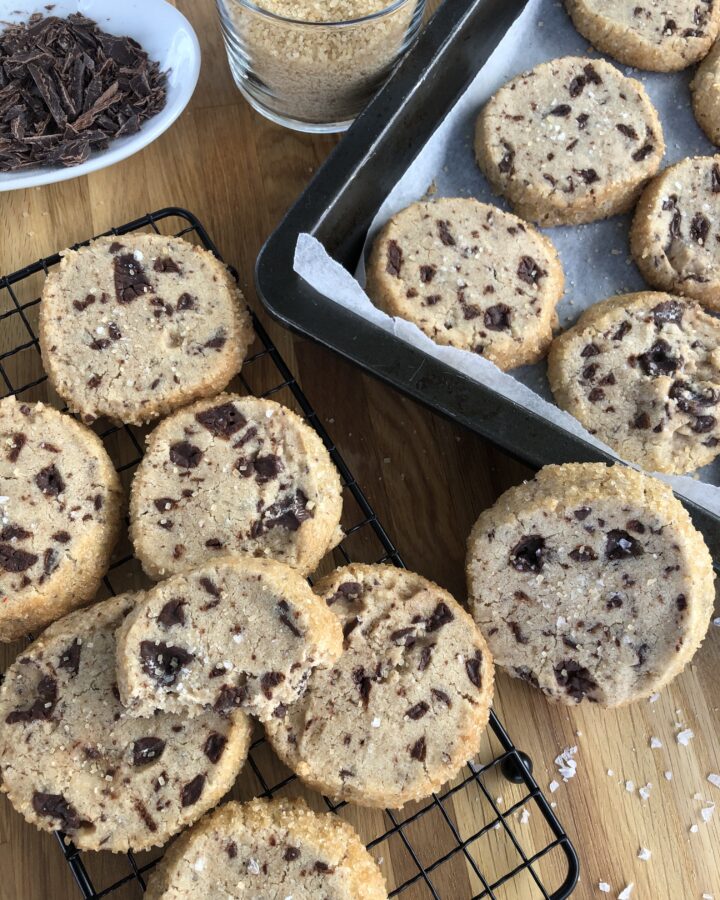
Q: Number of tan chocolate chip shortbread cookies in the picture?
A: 14